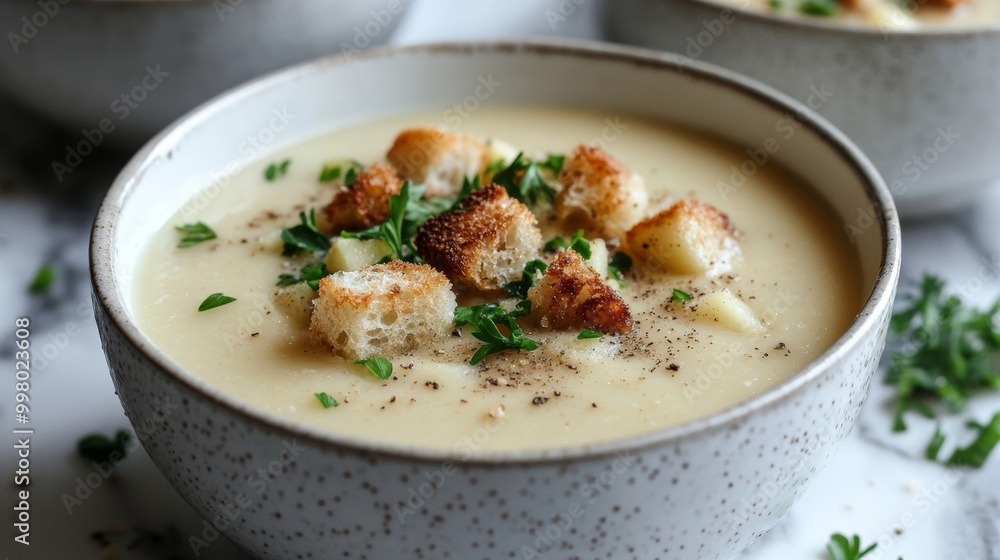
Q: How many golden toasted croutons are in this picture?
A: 7